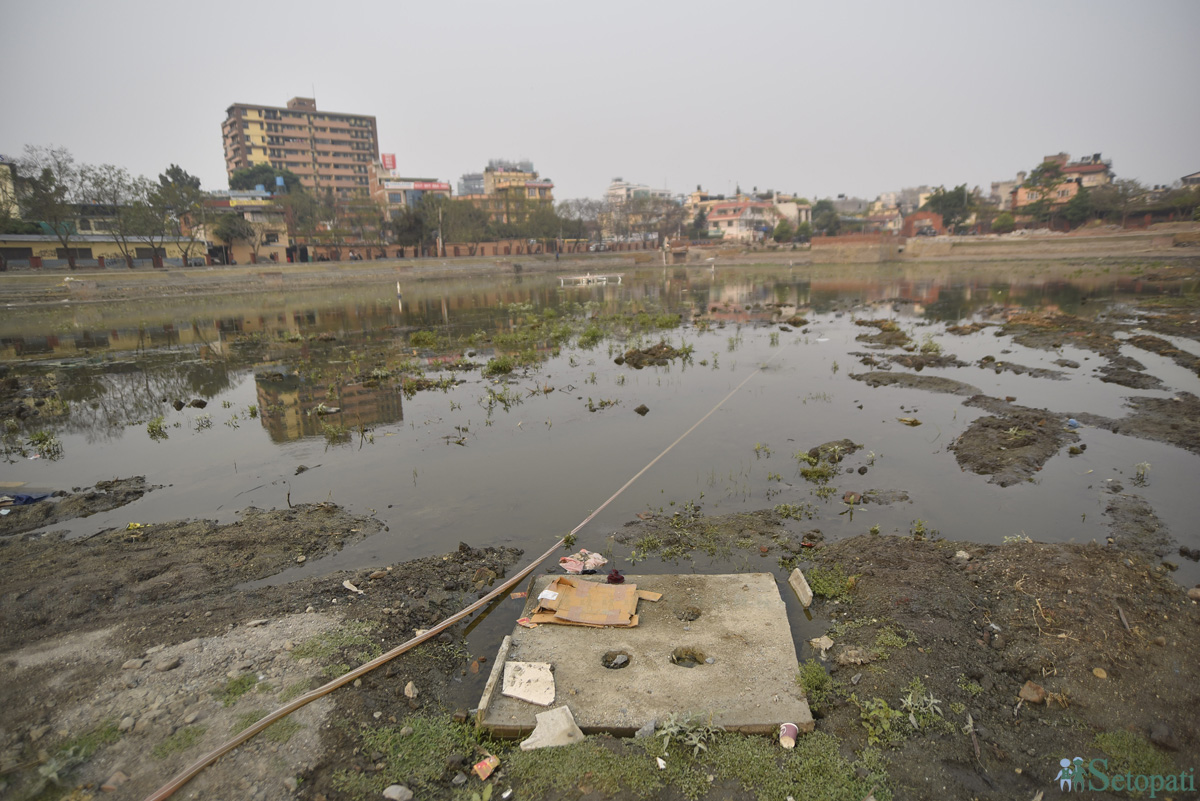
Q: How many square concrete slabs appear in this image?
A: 1